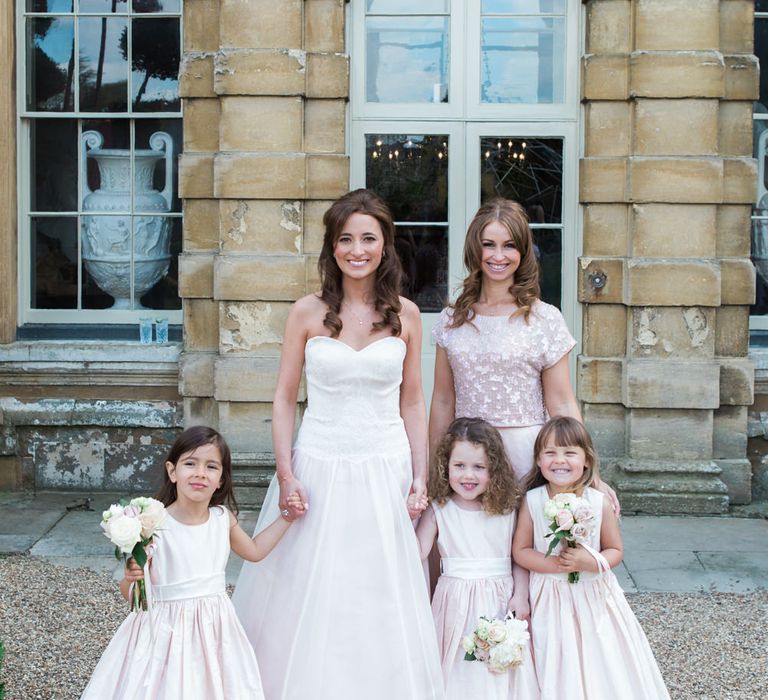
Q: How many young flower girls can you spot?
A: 3